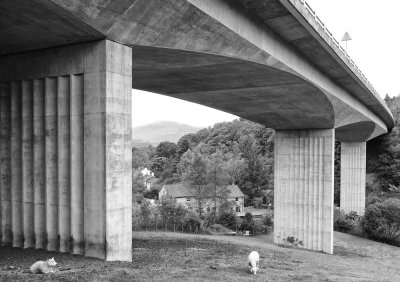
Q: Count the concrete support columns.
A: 3